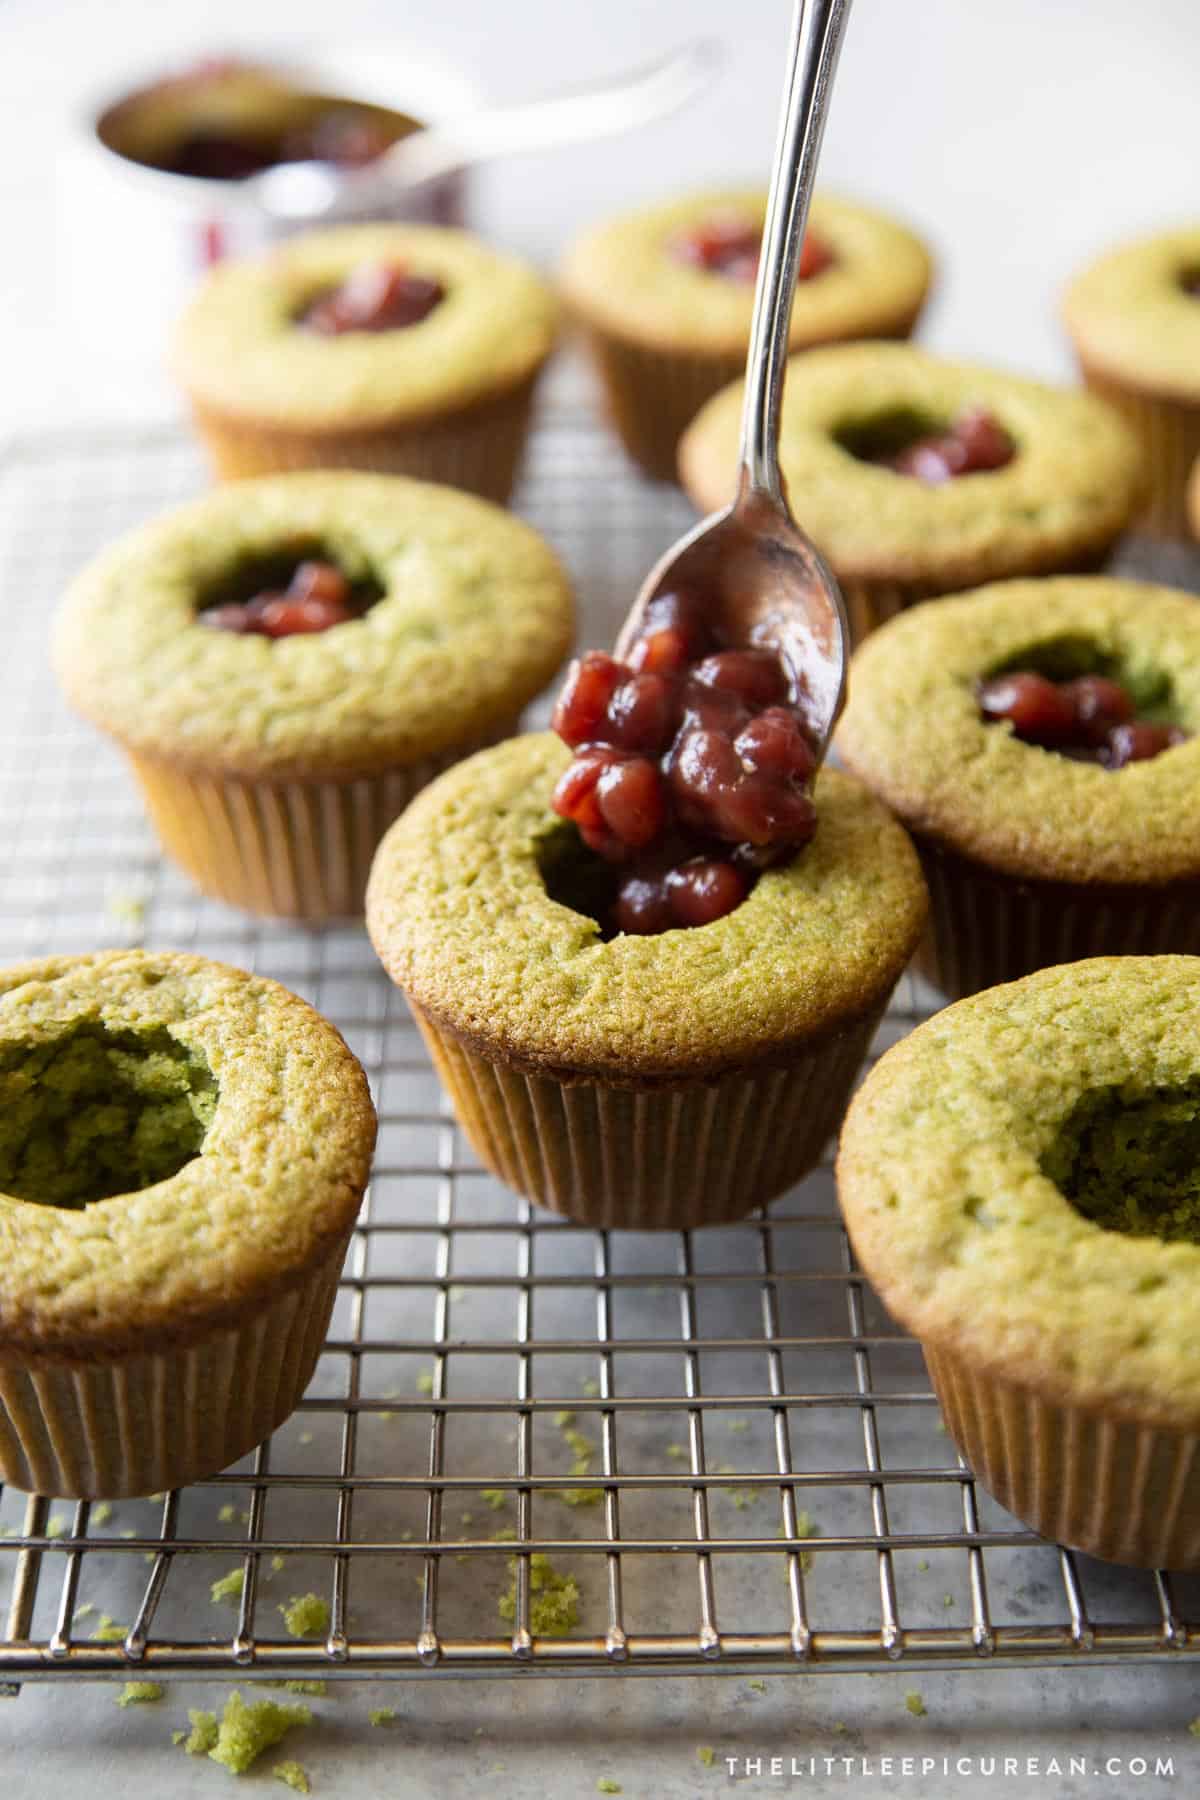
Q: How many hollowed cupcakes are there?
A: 9